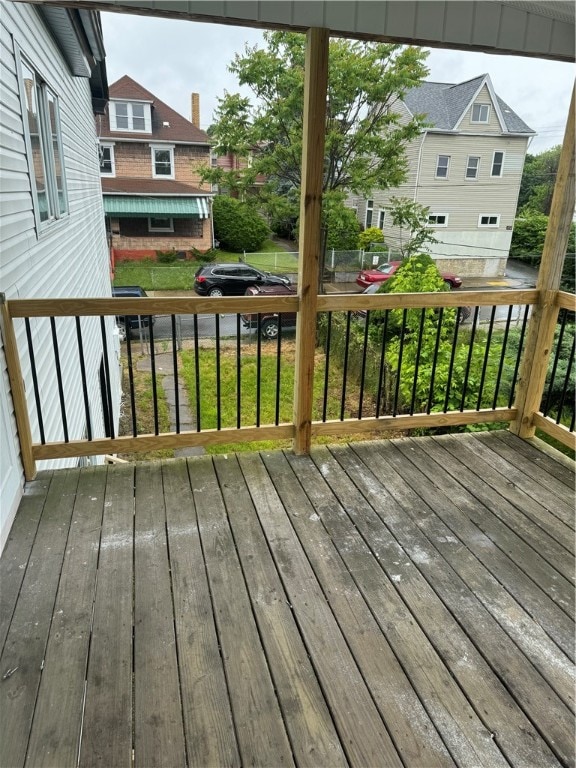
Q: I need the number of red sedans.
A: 1